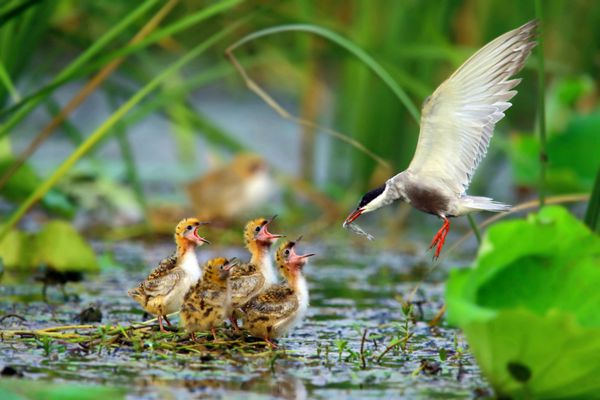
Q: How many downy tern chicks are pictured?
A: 4